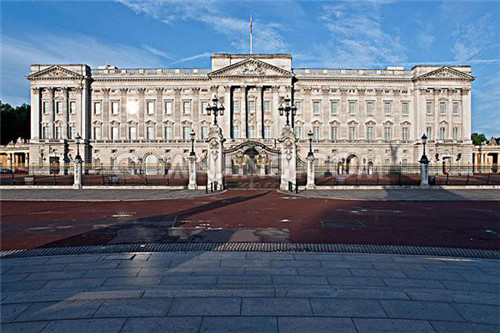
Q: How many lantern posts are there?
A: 6